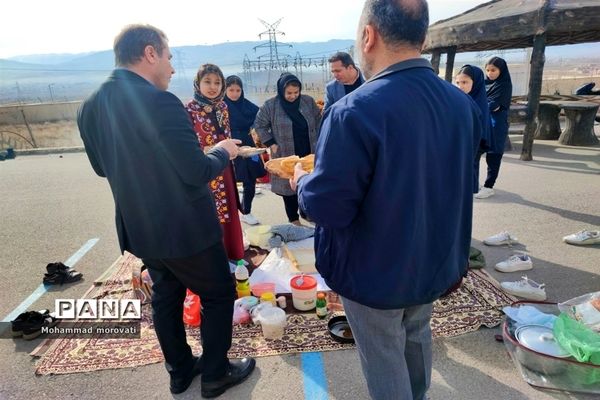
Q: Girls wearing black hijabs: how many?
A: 4